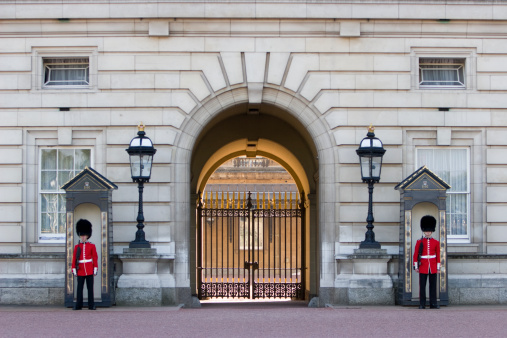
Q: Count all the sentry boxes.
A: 2